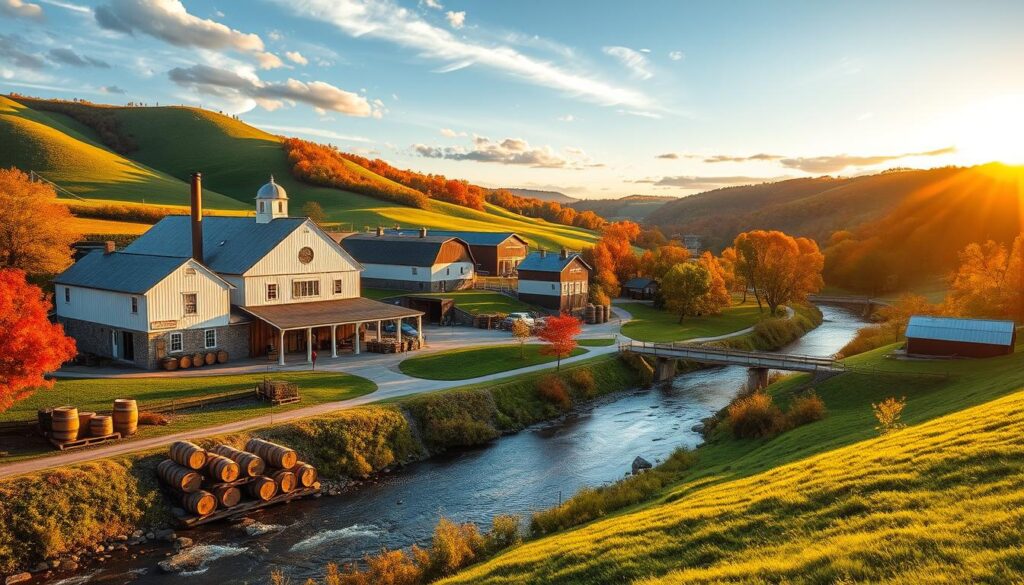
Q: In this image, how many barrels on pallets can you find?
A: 15